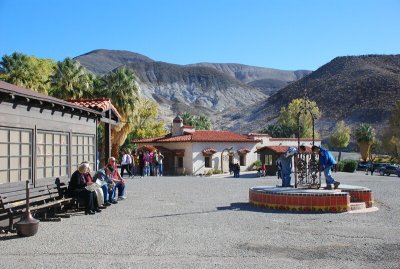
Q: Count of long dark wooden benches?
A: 2